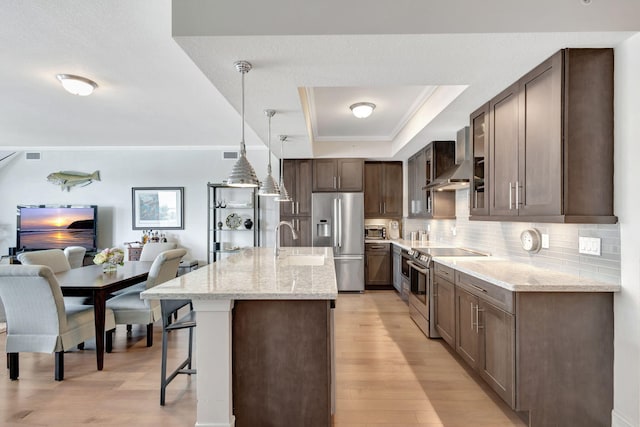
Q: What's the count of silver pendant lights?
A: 3